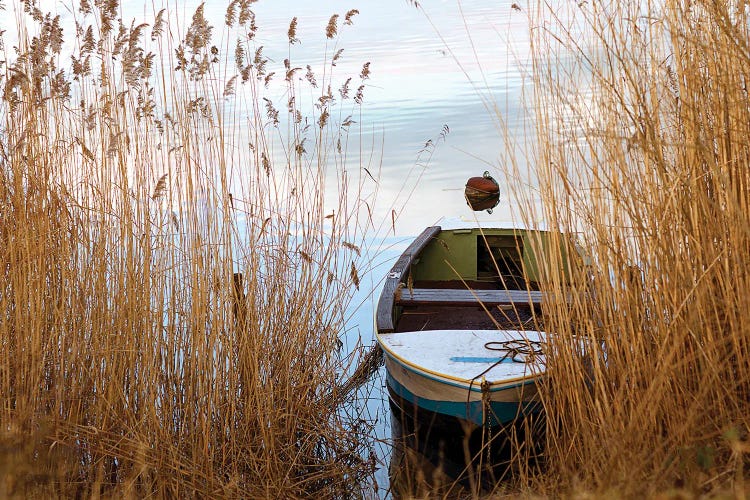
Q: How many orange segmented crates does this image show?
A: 0